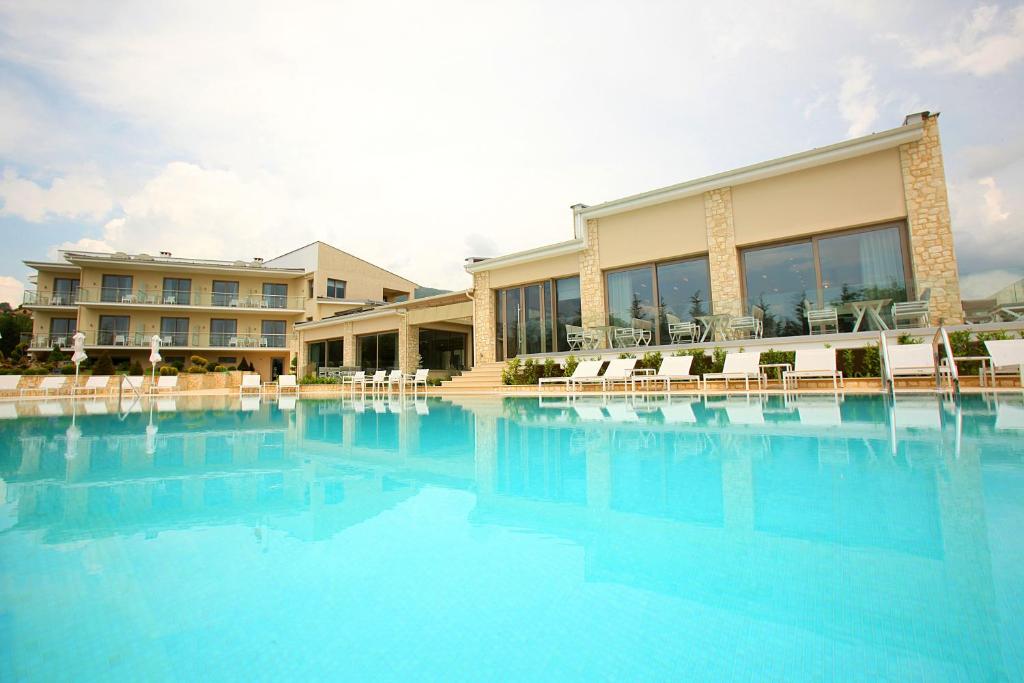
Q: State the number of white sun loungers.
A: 14